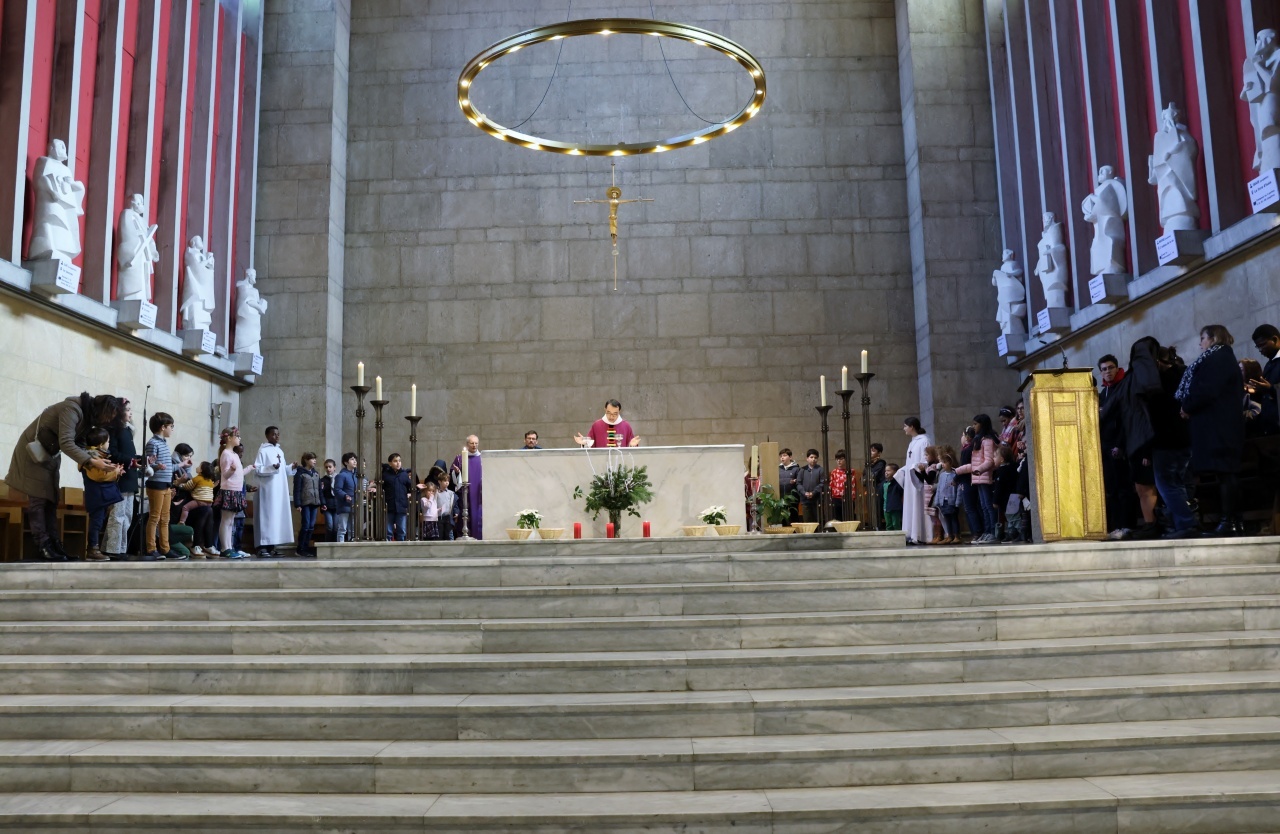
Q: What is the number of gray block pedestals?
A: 9